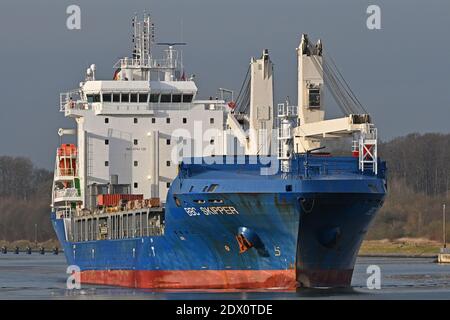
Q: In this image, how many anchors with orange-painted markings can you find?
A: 1